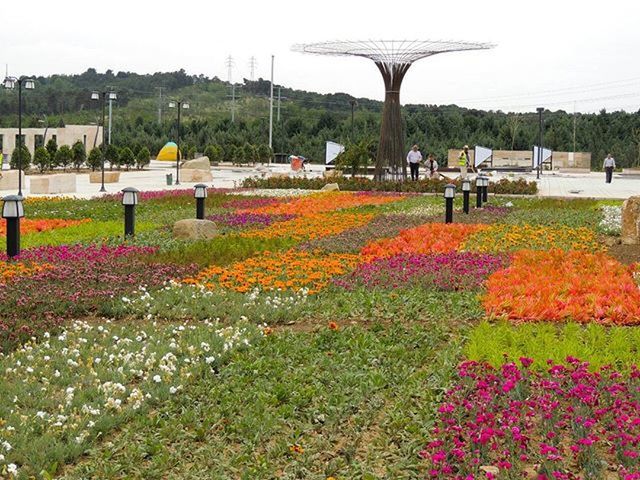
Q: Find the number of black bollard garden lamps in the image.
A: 7